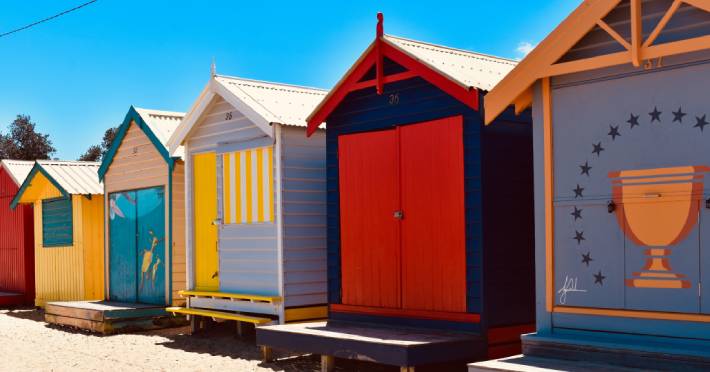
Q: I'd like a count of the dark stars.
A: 12